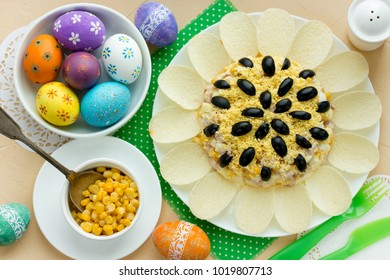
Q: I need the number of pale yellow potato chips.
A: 14